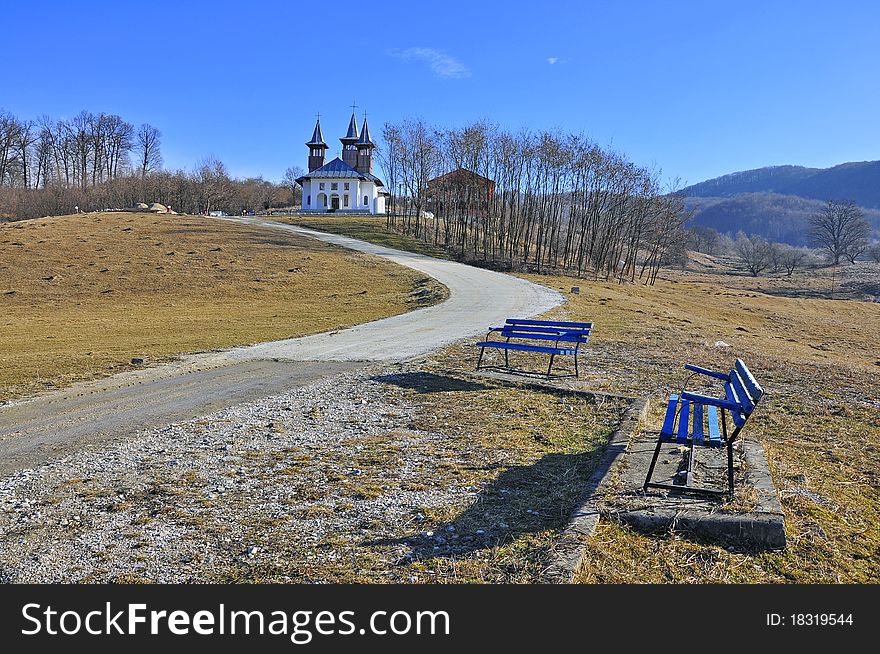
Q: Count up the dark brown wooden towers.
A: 3